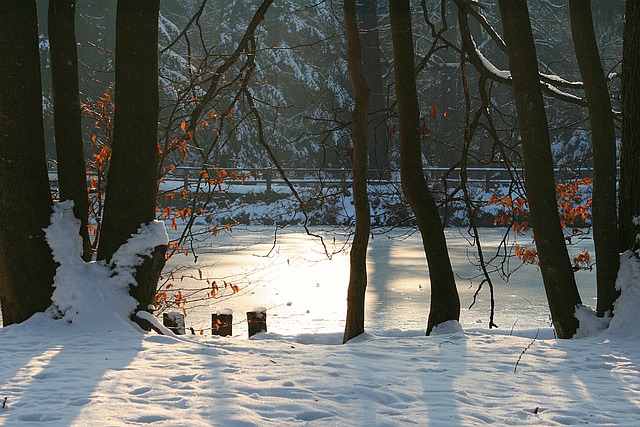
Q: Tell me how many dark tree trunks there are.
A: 8